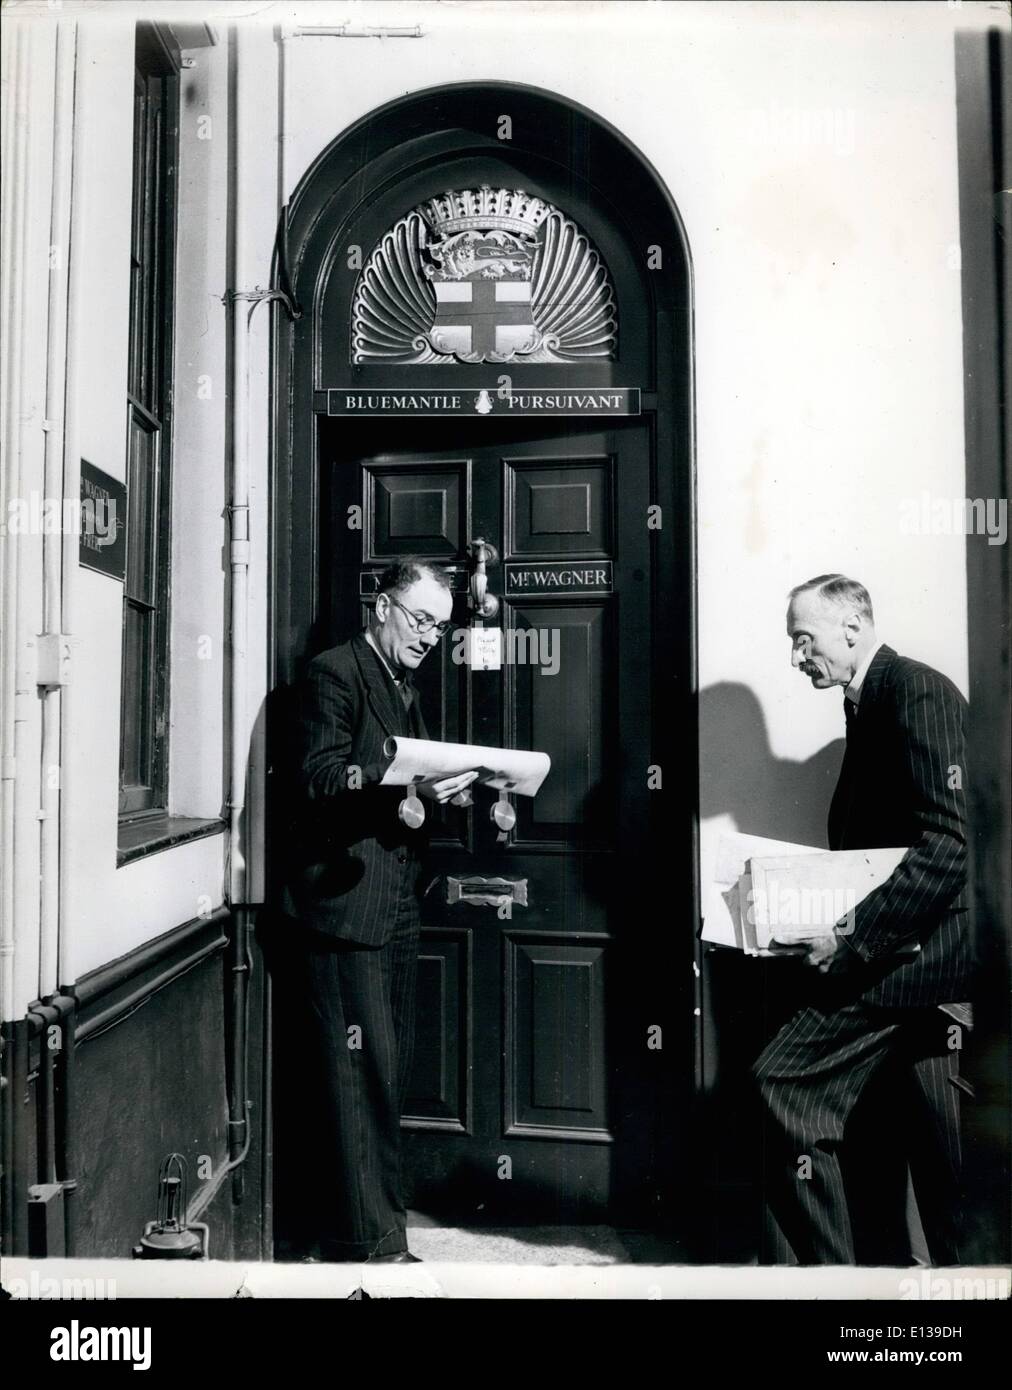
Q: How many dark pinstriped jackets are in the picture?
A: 2